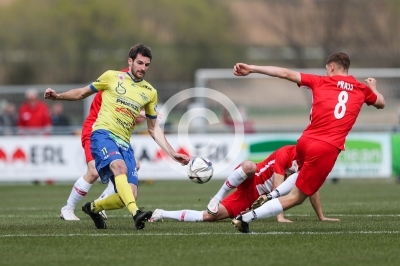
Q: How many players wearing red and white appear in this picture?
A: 3